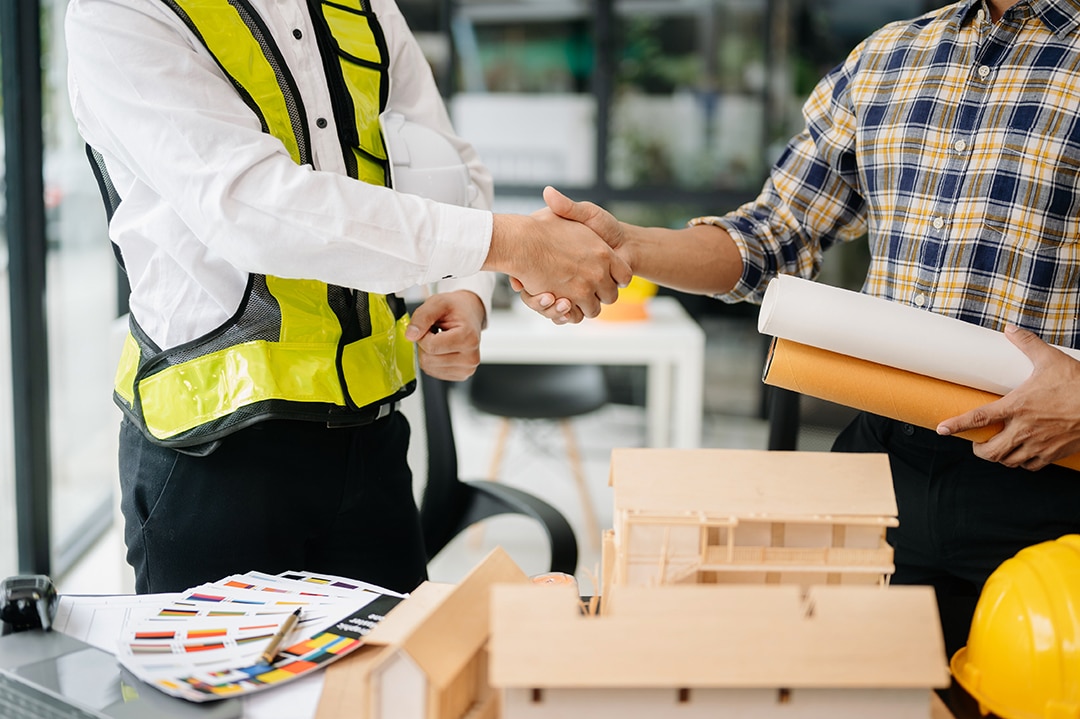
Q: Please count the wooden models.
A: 3